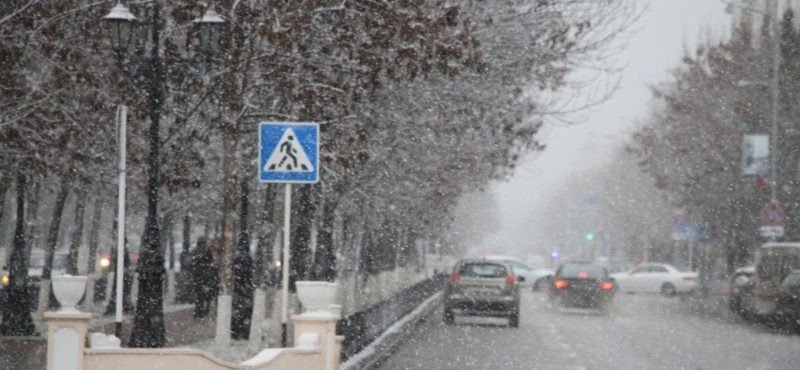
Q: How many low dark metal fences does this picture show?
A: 1